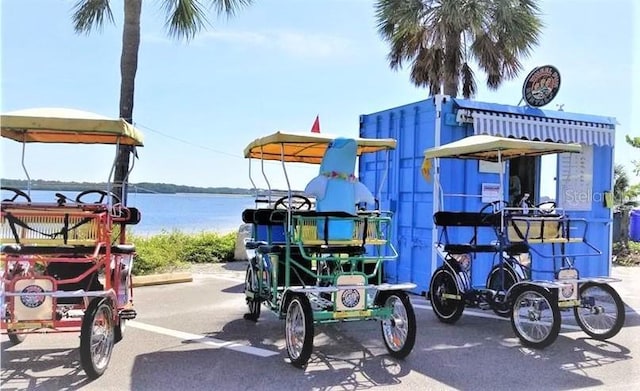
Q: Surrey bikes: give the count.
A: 3